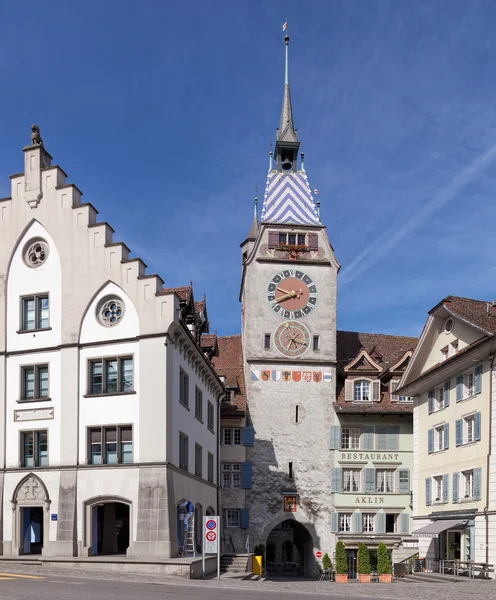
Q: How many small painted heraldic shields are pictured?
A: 8